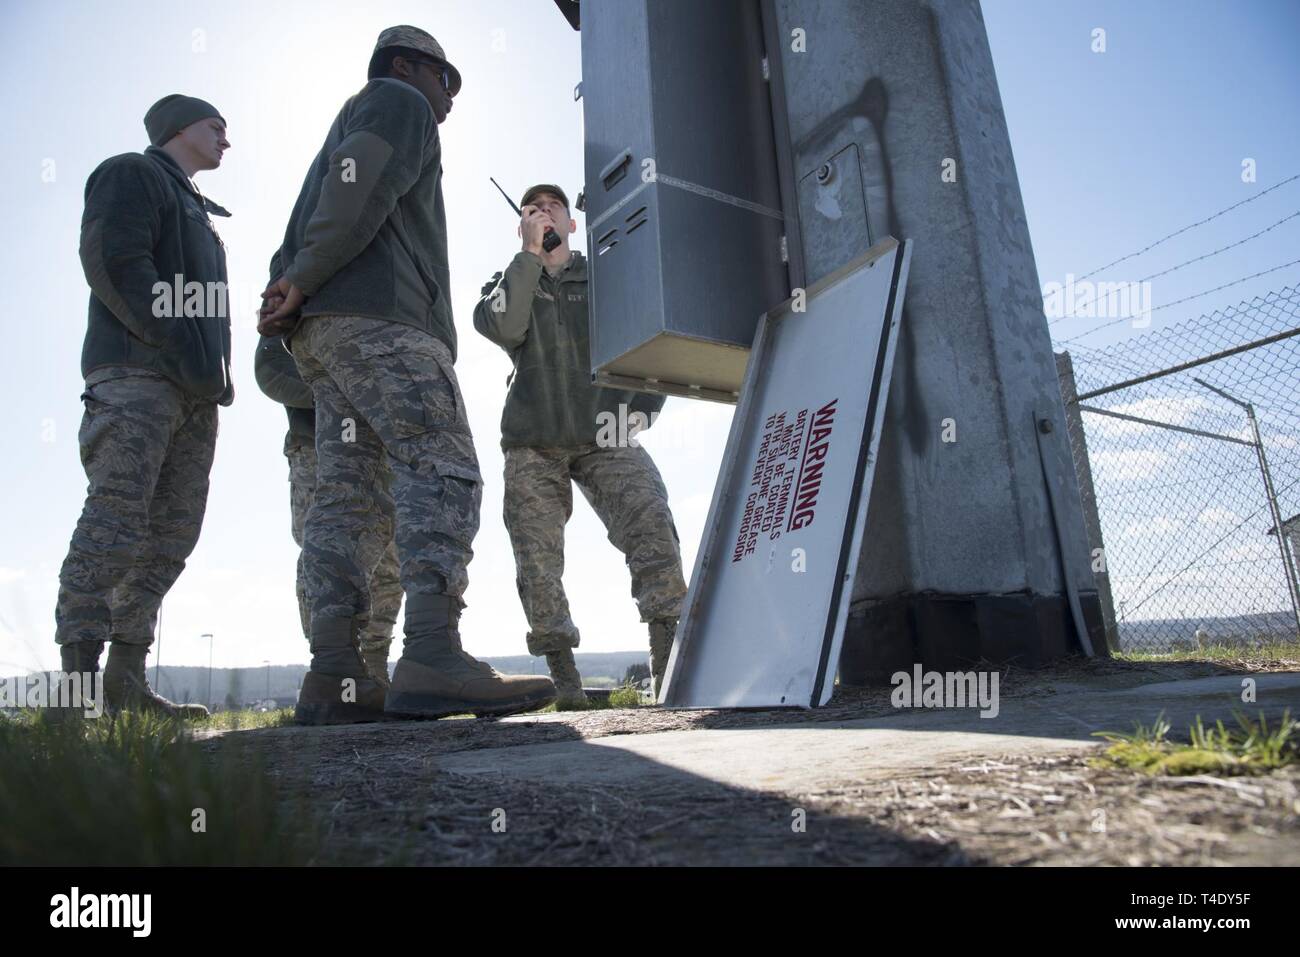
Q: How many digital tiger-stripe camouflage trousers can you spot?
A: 4